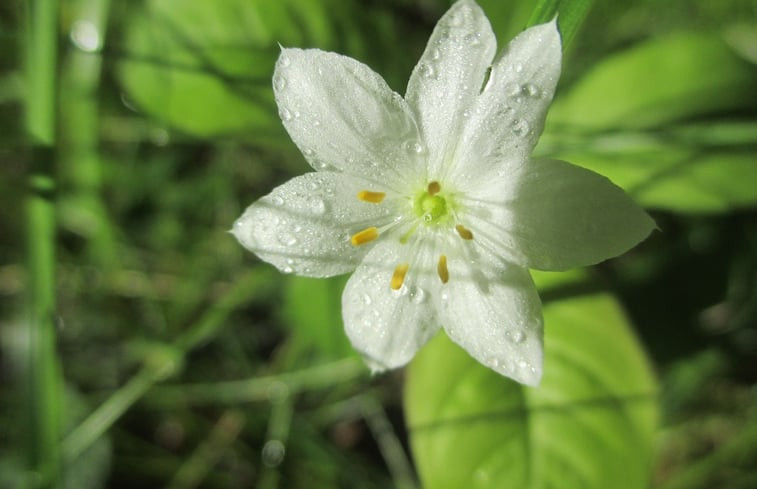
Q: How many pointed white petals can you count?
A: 7